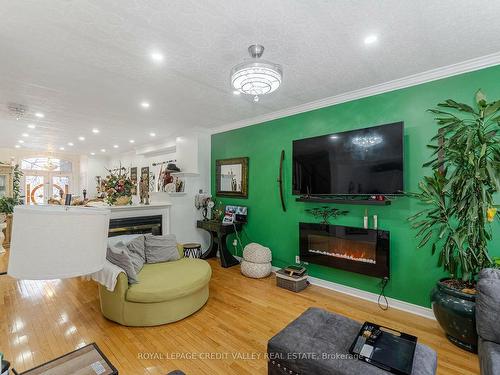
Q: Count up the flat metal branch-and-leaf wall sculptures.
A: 1